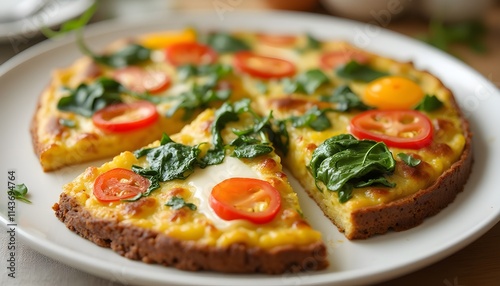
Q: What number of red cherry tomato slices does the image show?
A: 9